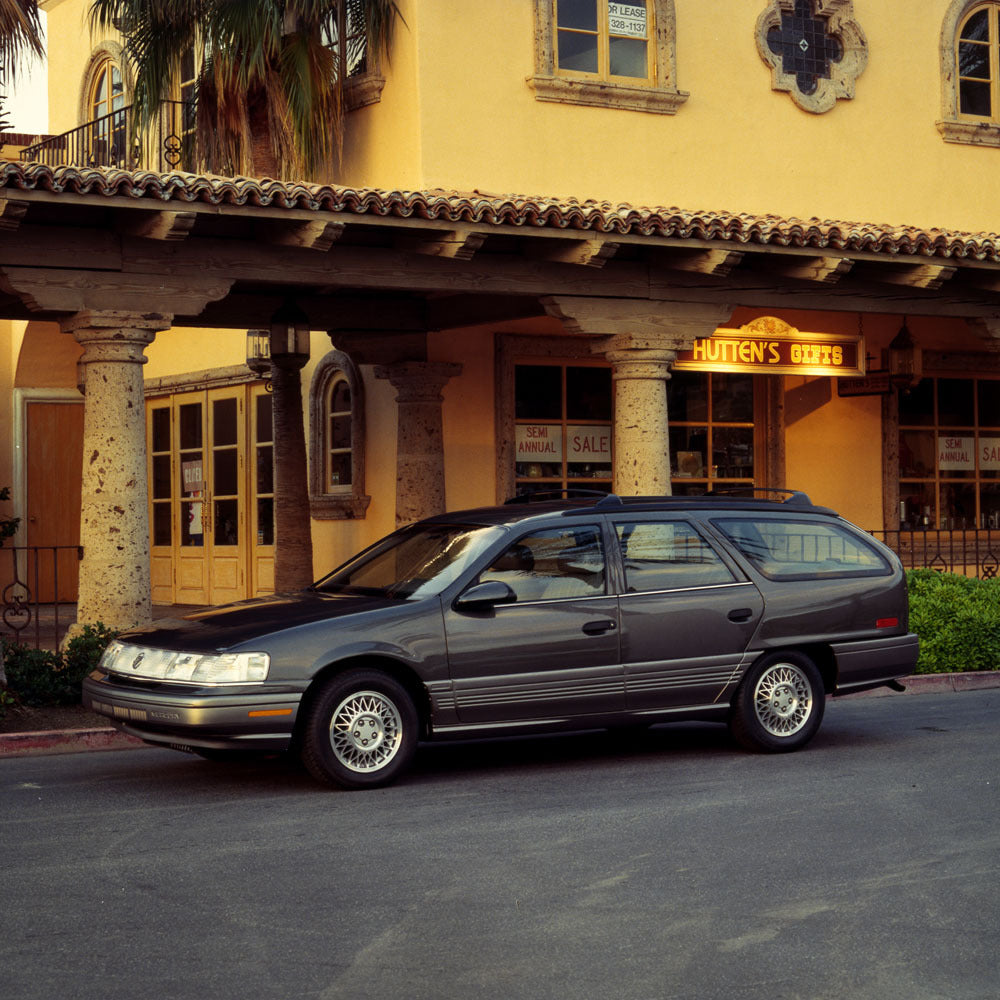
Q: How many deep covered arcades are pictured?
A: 1